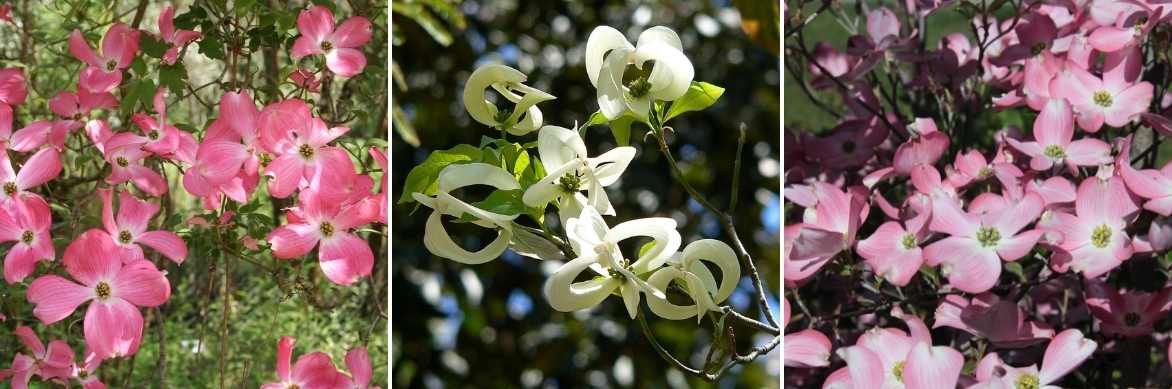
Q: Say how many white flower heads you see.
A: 6